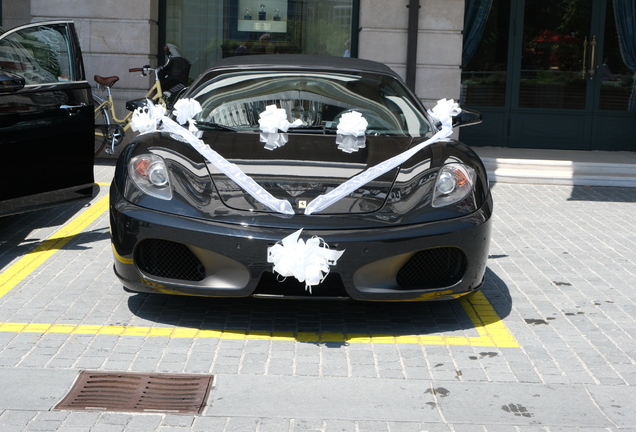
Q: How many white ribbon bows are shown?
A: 6